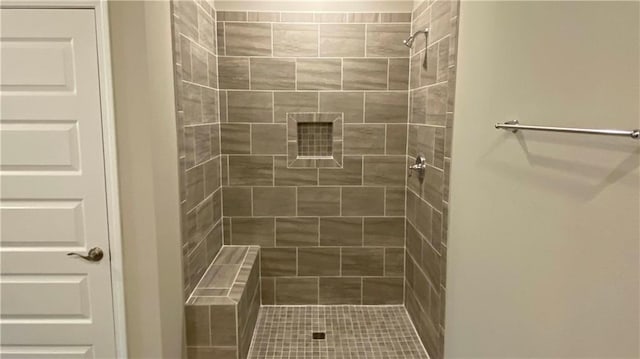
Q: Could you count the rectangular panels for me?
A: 5